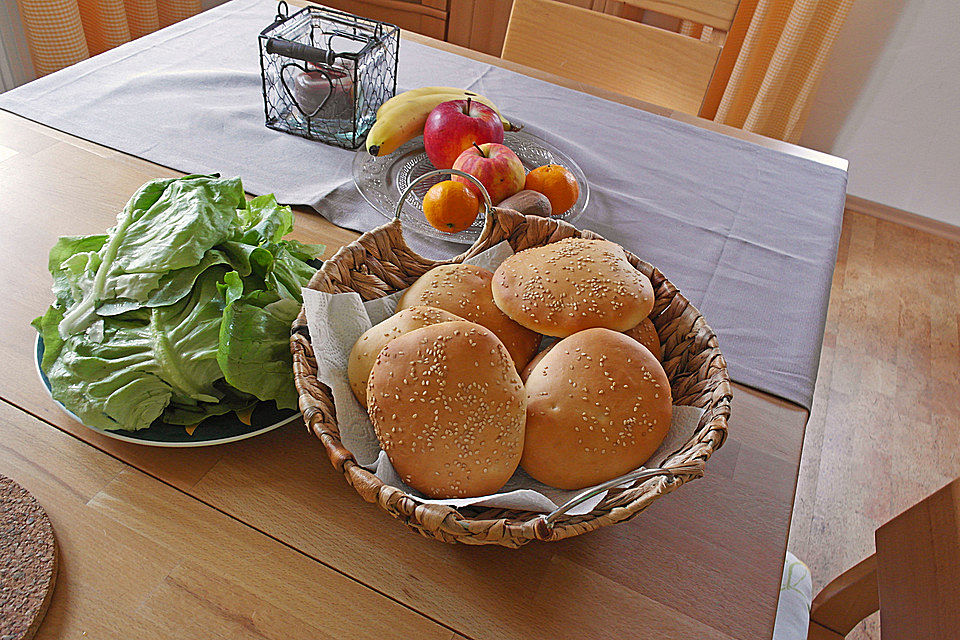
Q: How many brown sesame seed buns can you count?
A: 6